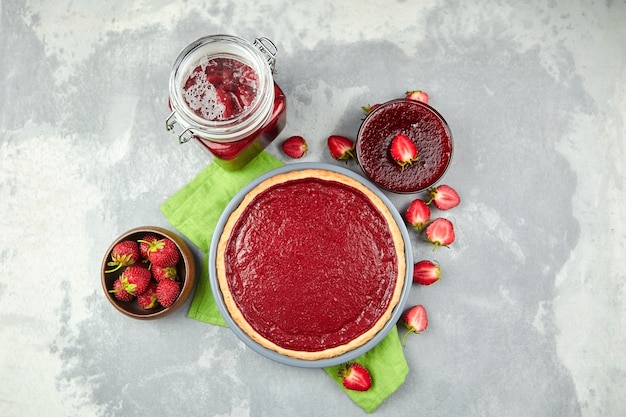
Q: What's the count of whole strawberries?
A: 8